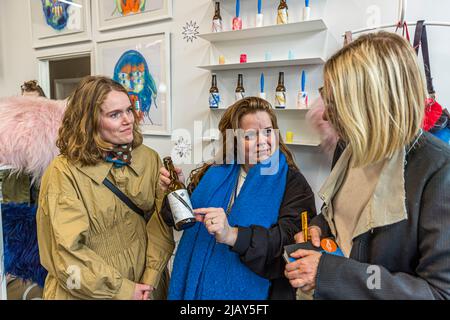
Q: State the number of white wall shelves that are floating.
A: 4